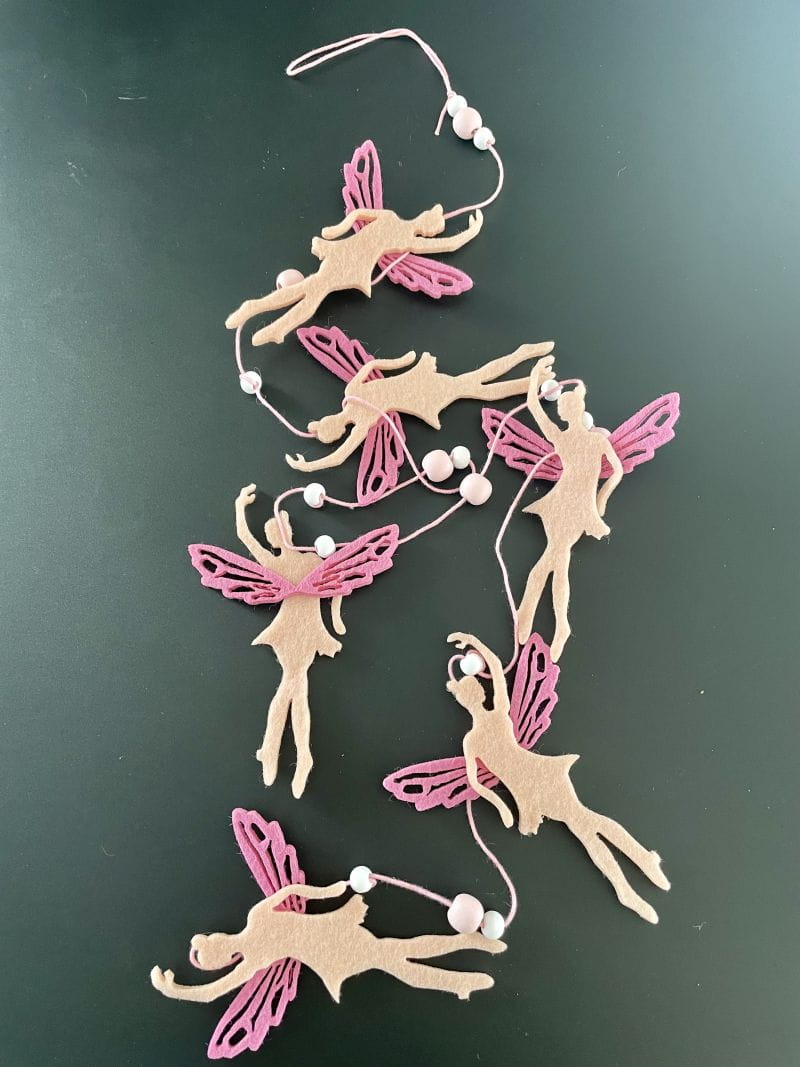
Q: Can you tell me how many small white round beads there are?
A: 11